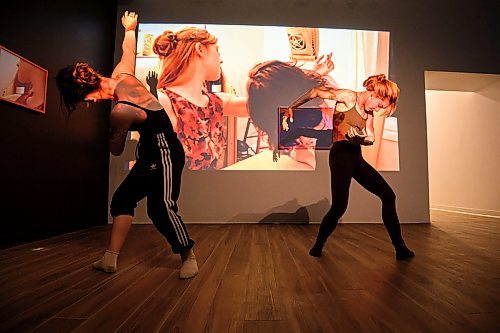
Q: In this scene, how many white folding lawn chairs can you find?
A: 0